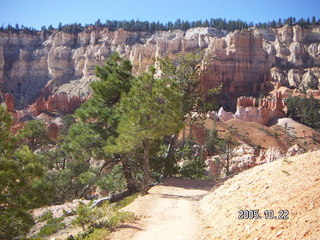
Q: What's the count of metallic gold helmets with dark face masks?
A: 0